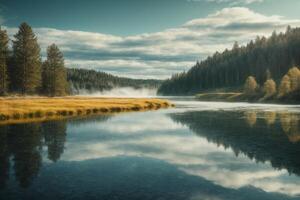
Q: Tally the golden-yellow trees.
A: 4